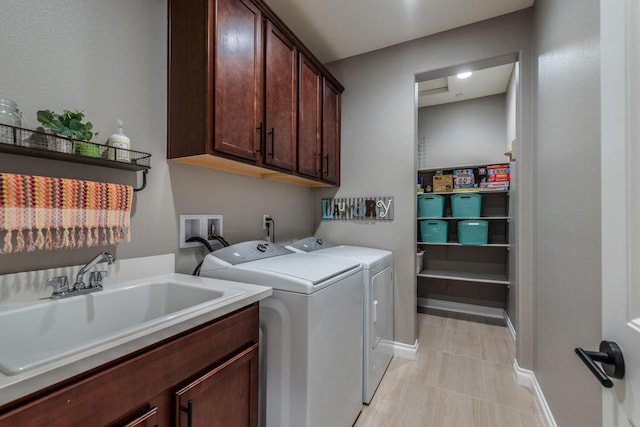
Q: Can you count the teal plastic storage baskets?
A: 4